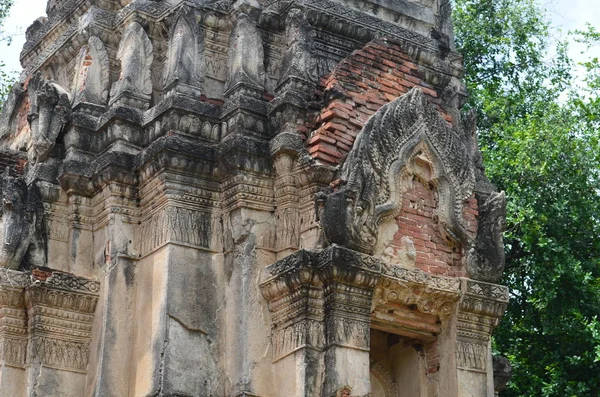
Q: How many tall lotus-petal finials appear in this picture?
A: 5